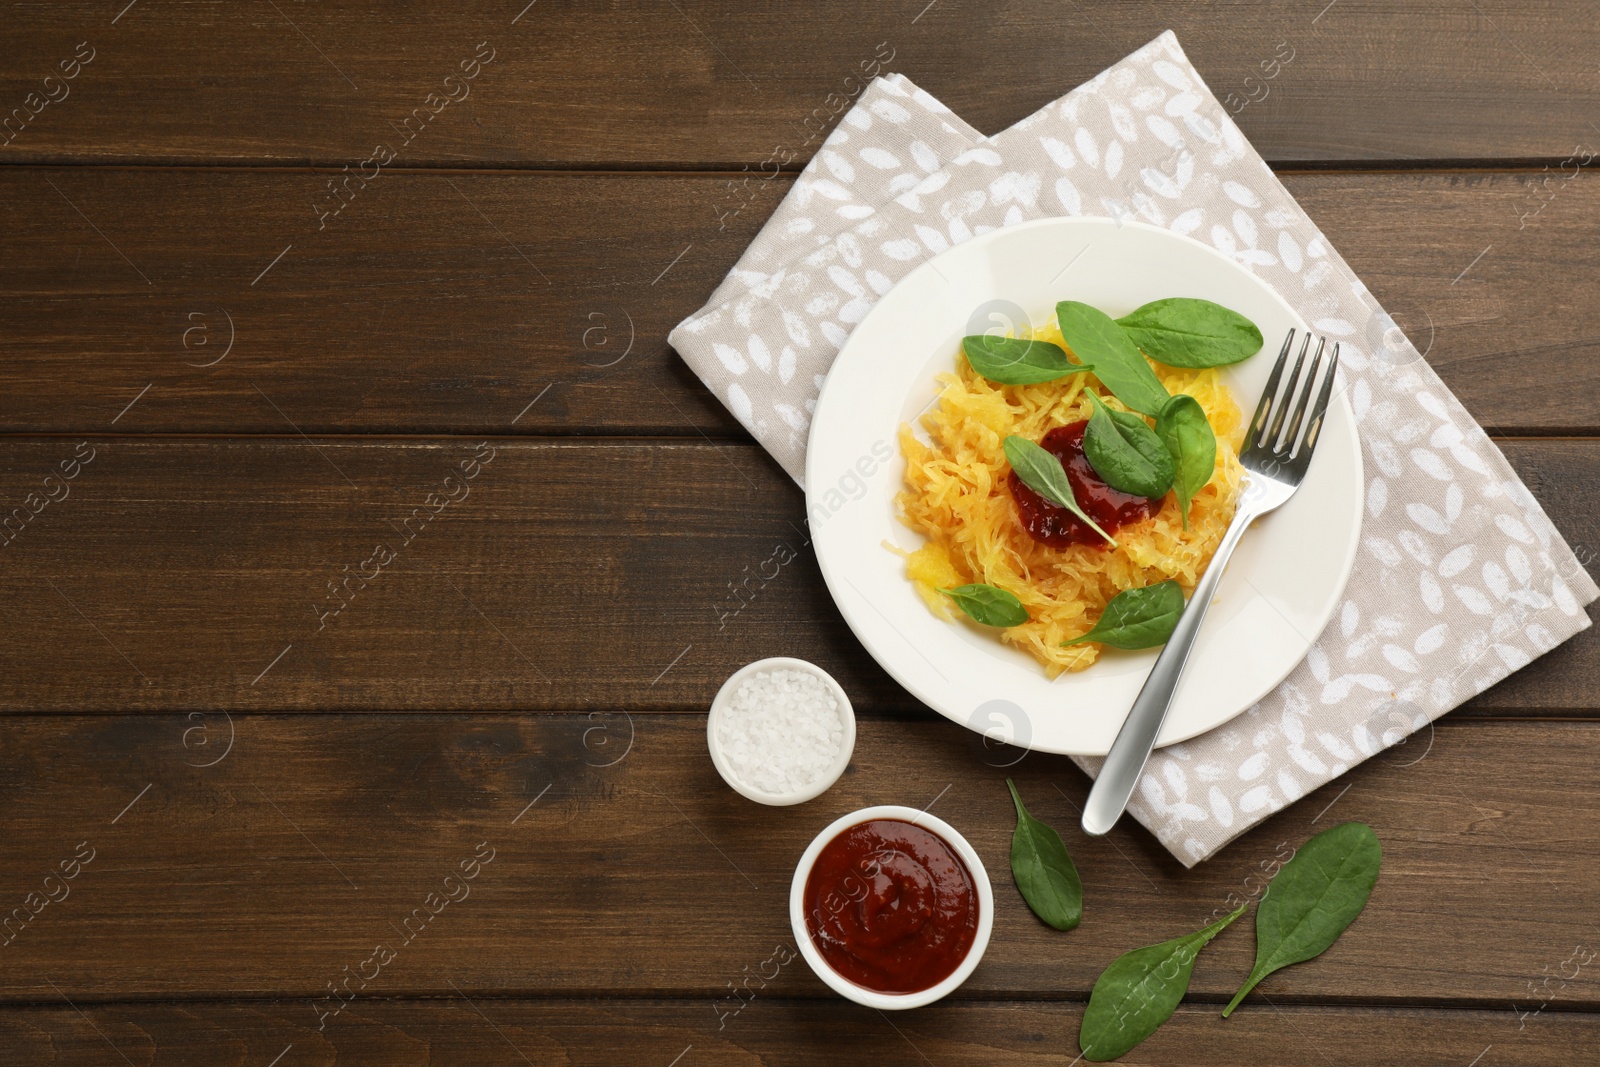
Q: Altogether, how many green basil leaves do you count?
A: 11